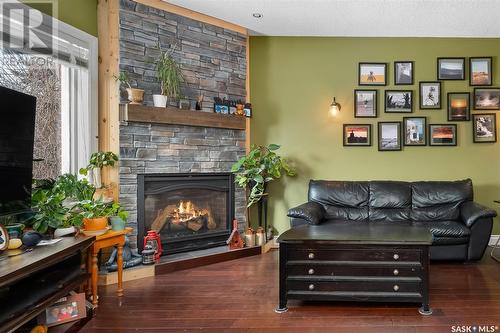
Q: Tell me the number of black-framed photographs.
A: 14